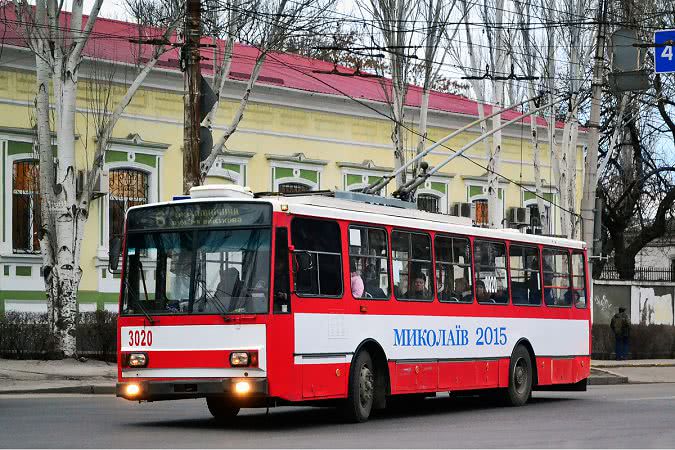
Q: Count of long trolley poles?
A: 2